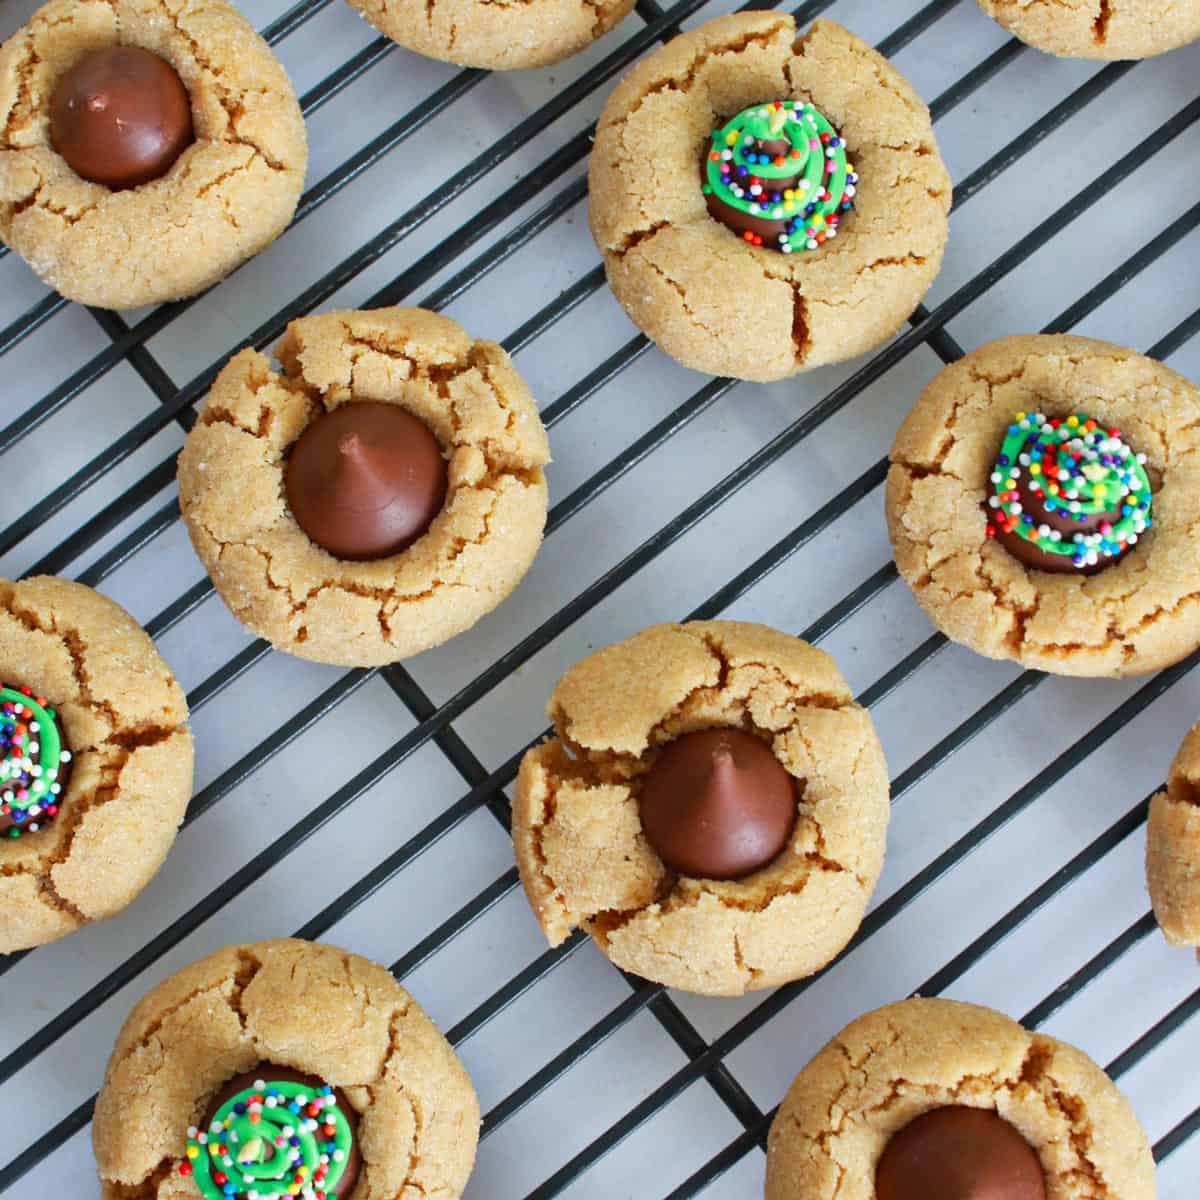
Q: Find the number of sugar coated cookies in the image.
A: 11